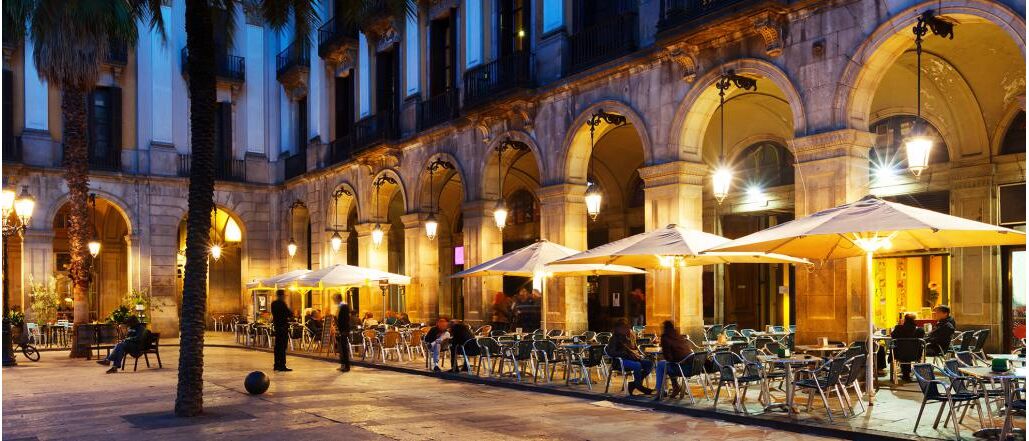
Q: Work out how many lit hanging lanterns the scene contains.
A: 10